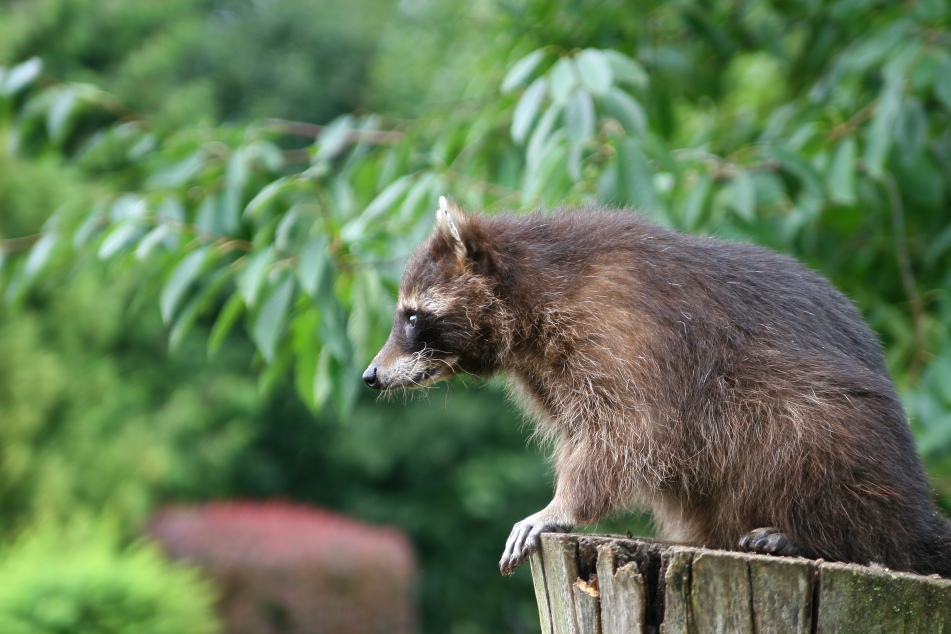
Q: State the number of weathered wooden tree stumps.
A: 1